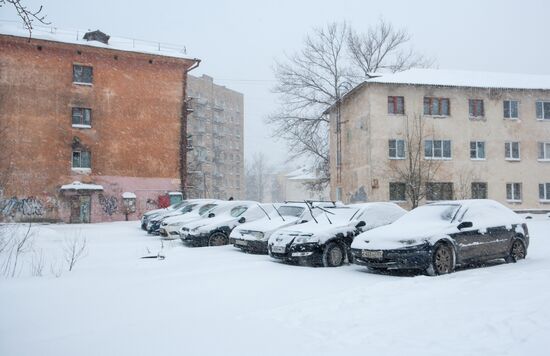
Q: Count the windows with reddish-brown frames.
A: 3